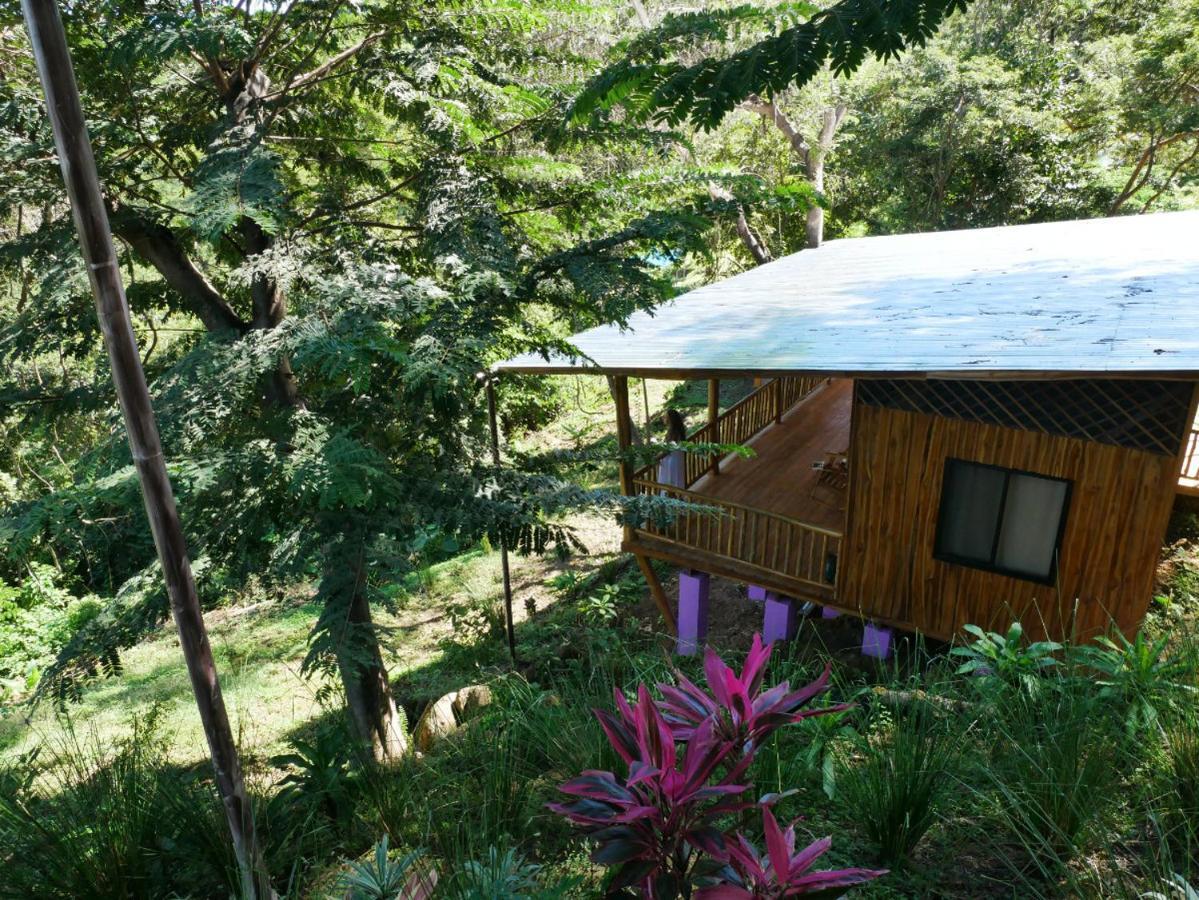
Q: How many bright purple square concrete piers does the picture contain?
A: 5